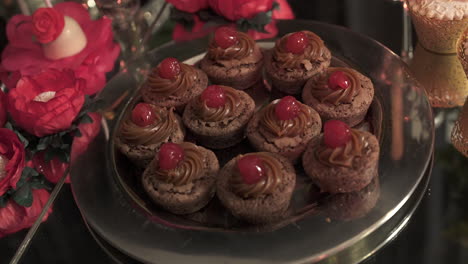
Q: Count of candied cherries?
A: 10